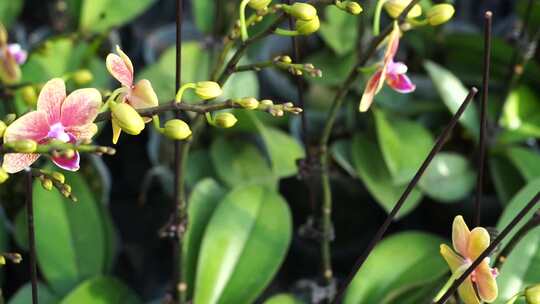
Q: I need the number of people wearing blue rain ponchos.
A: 0